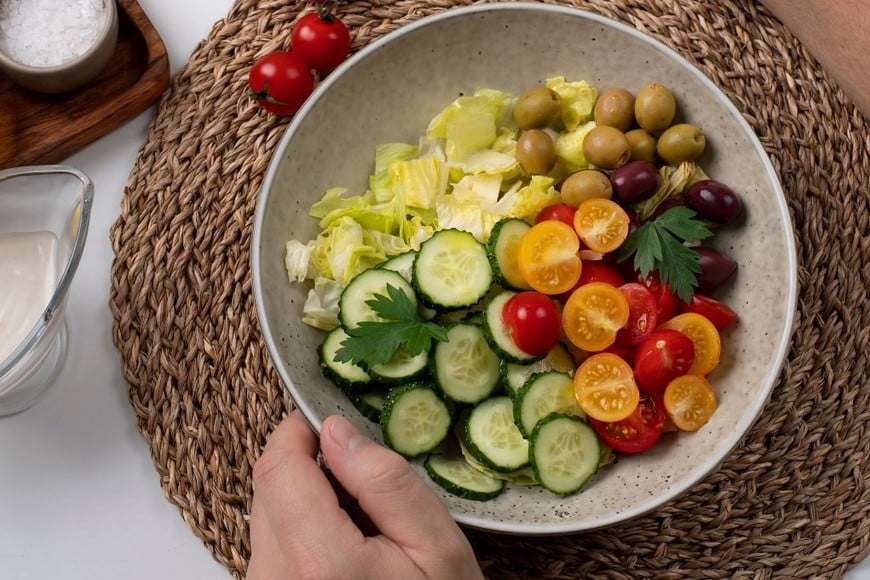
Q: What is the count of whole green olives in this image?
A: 8